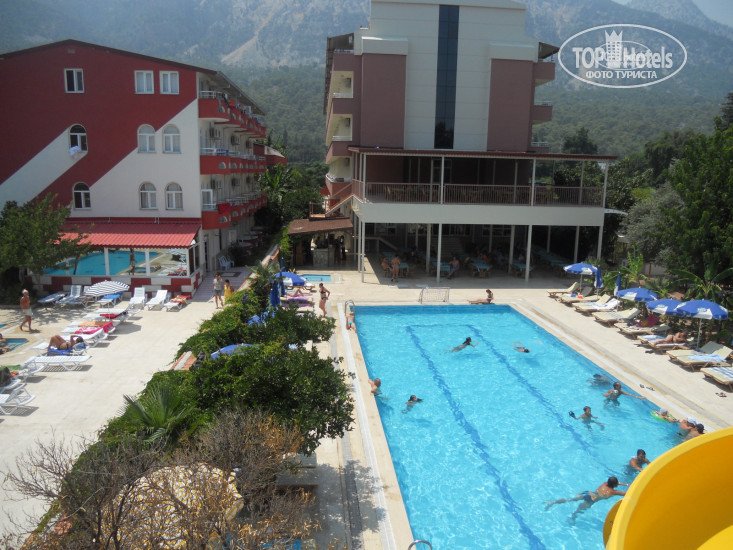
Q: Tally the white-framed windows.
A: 9